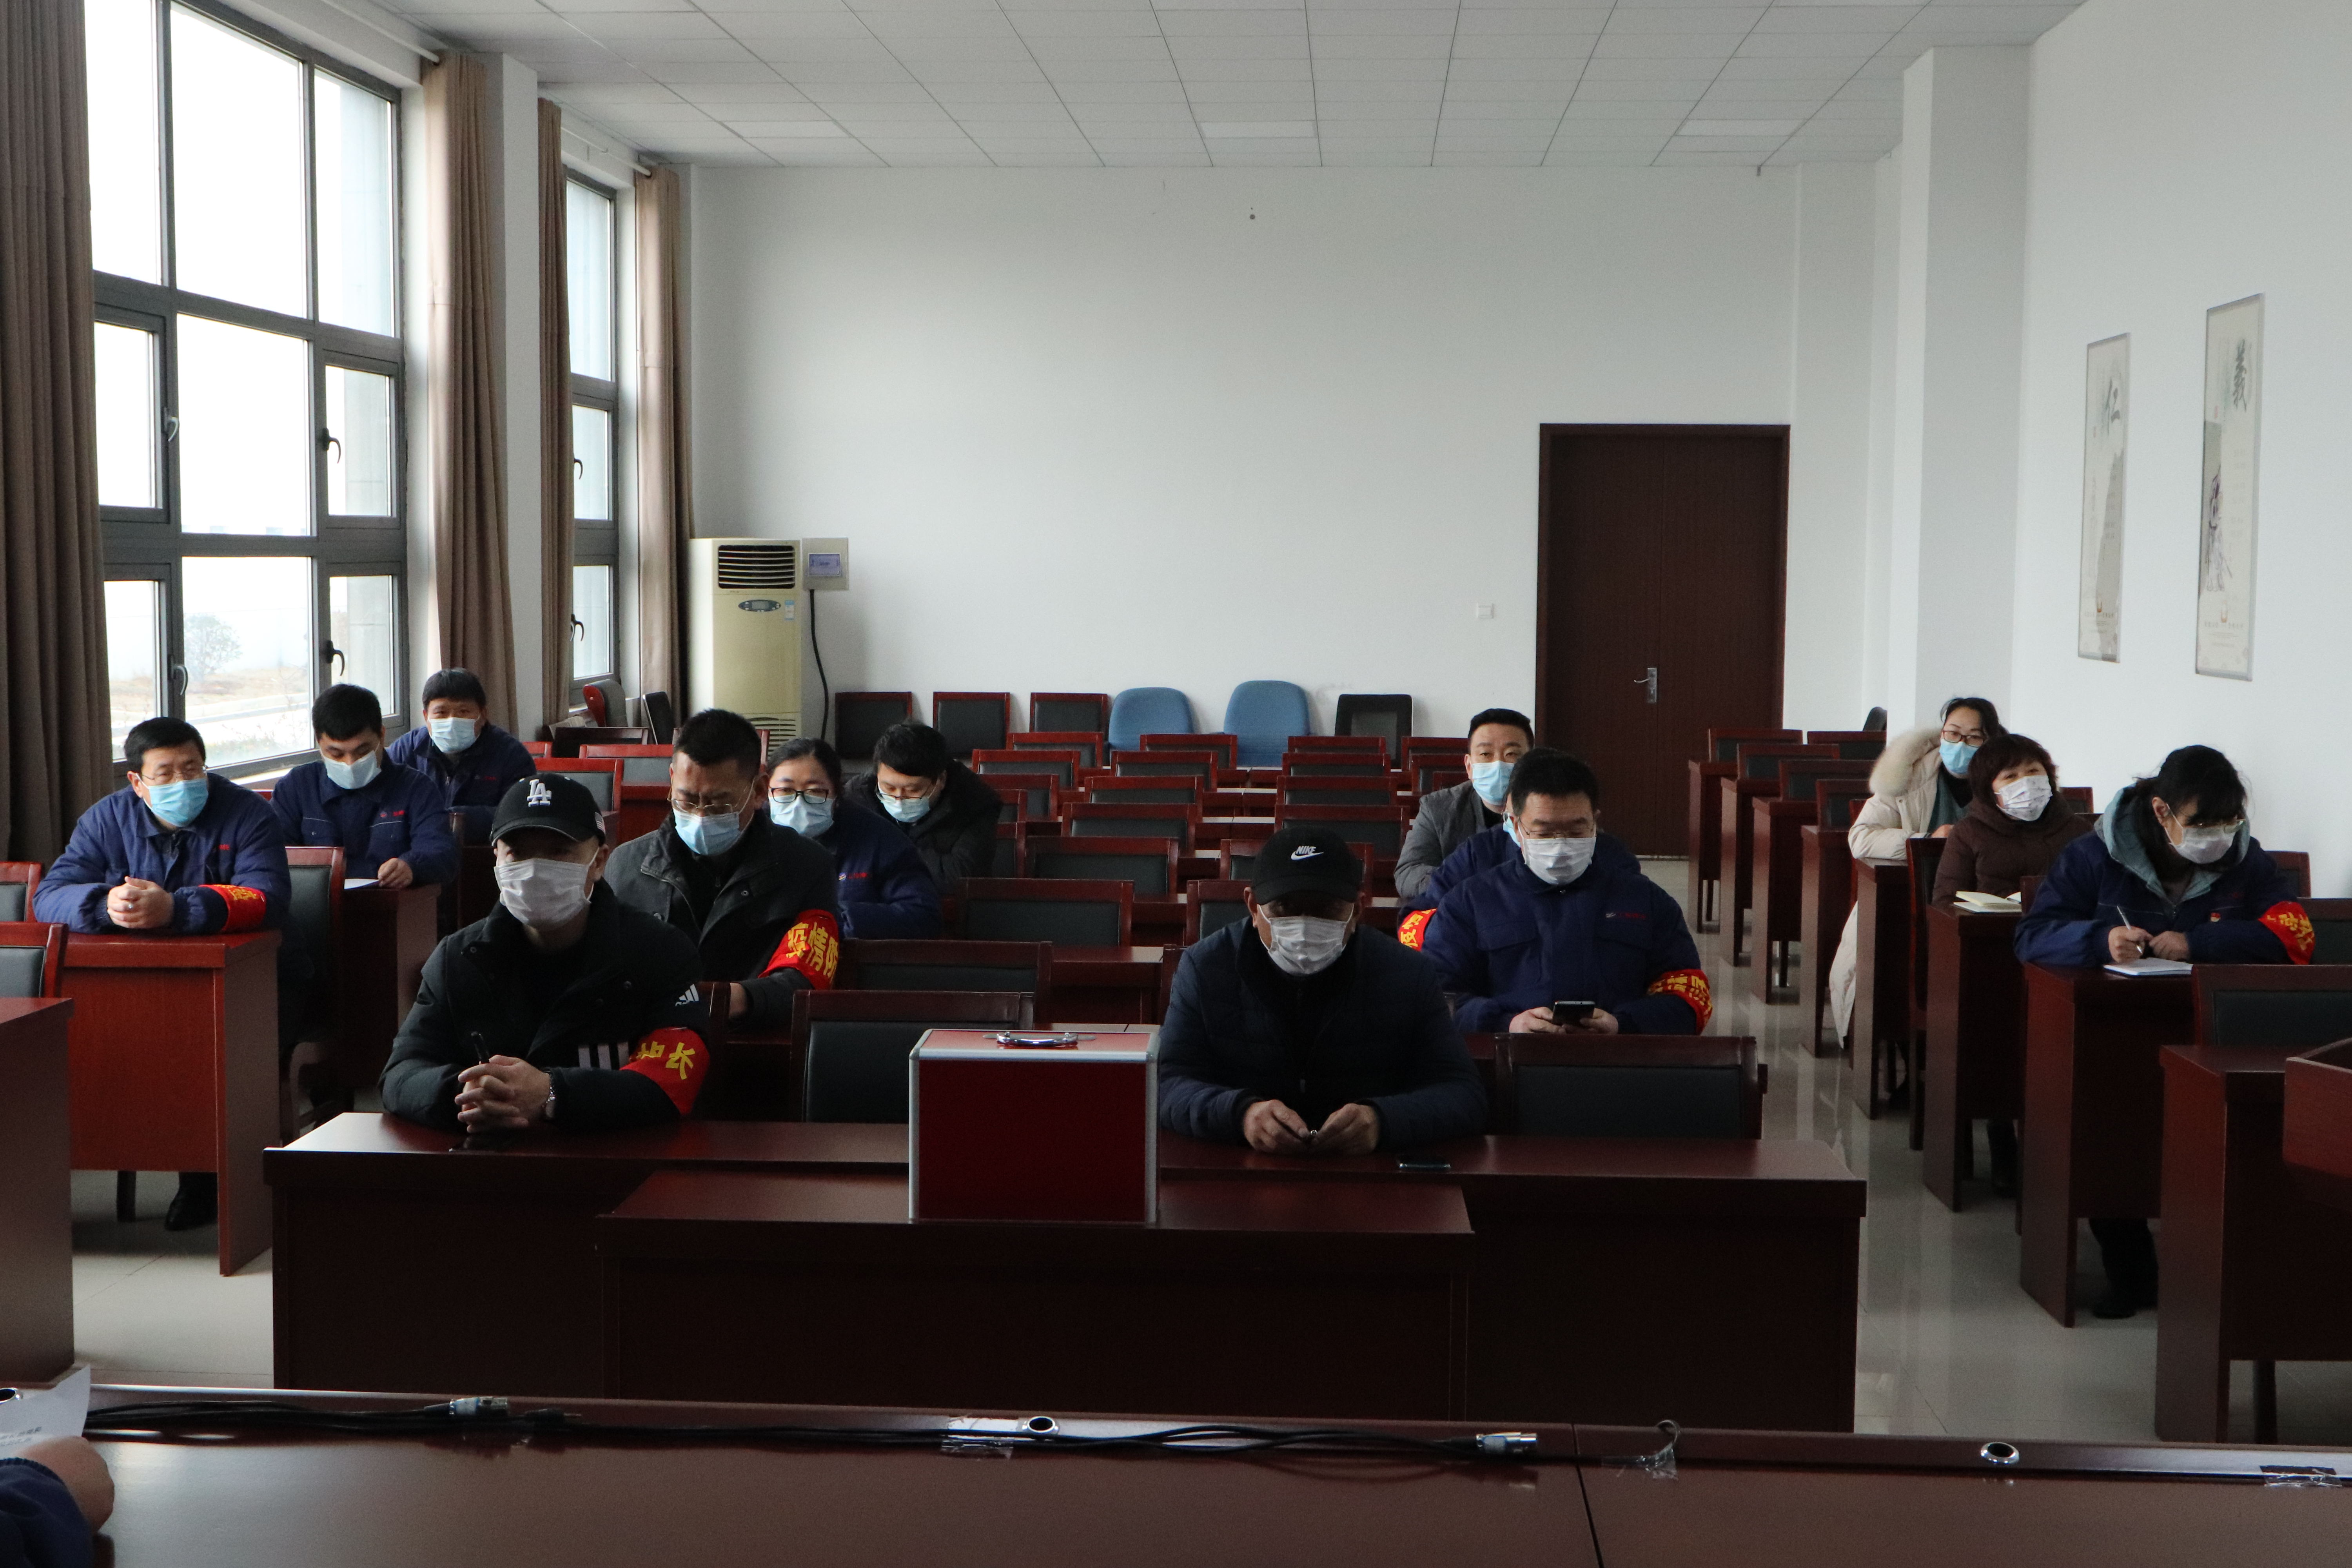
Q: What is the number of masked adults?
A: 14